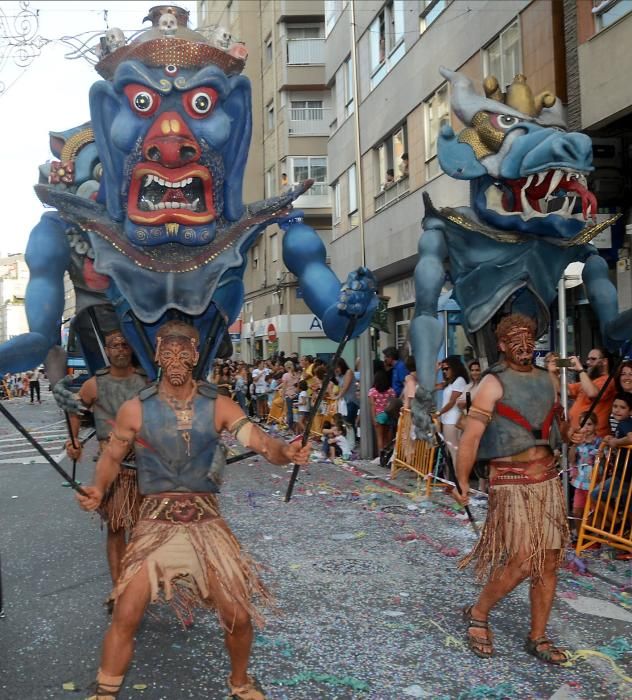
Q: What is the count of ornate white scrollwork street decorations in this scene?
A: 1